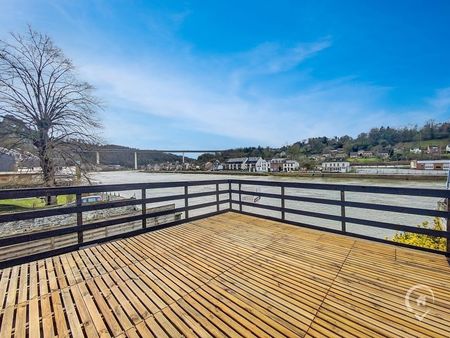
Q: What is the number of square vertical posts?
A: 9